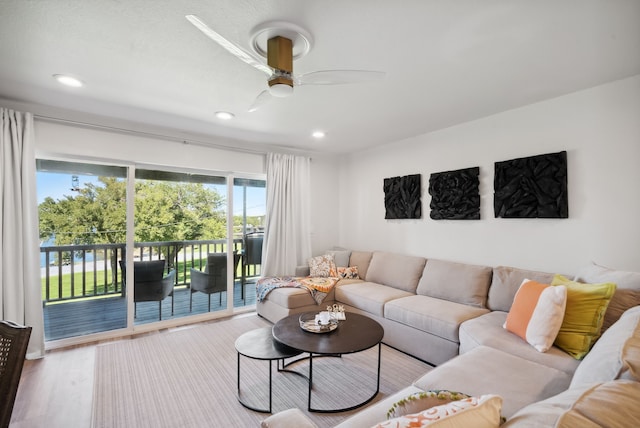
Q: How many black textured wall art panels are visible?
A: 3